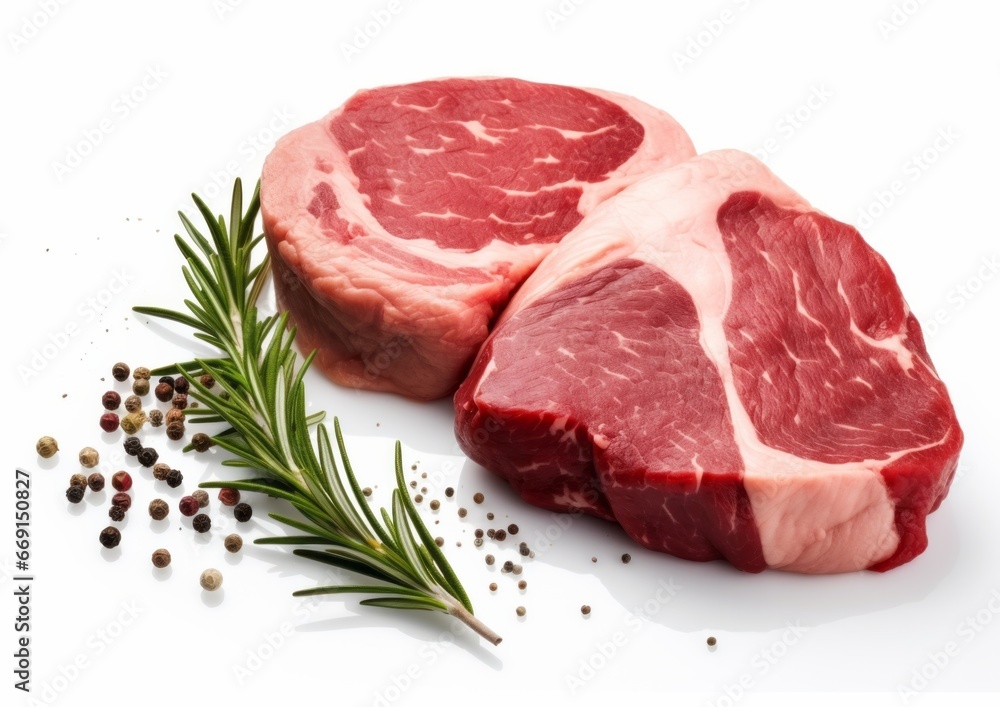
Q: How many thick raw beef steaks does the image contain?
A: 2